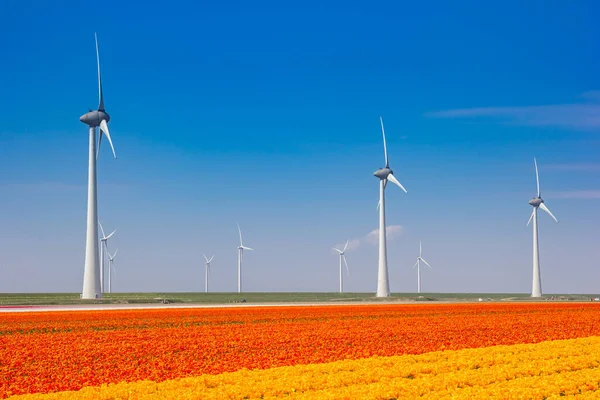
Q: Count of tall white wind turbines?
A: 9